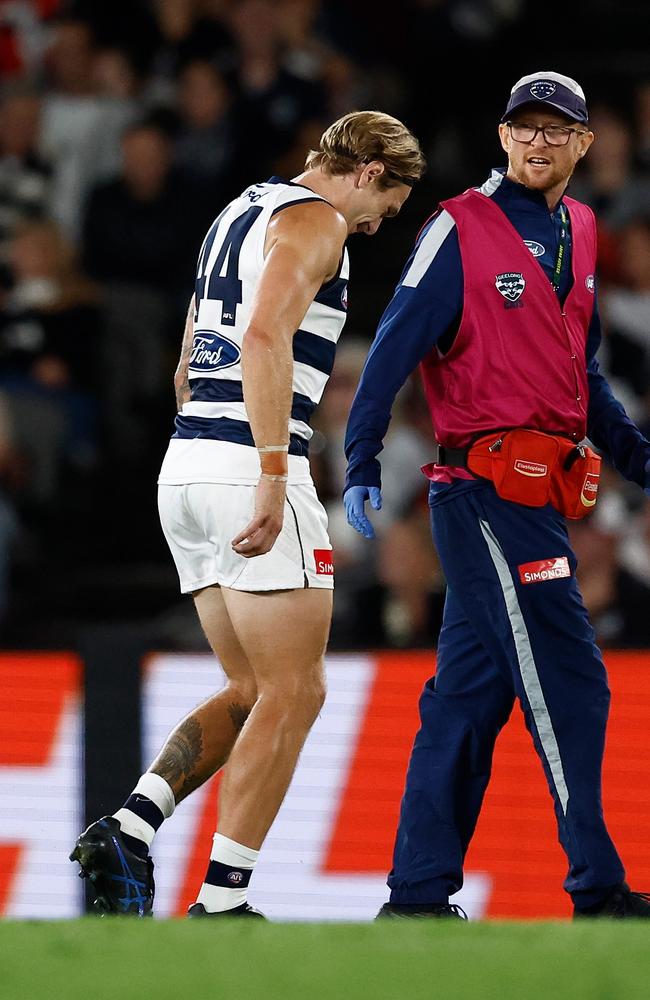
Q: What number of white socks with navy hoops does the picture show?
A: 2